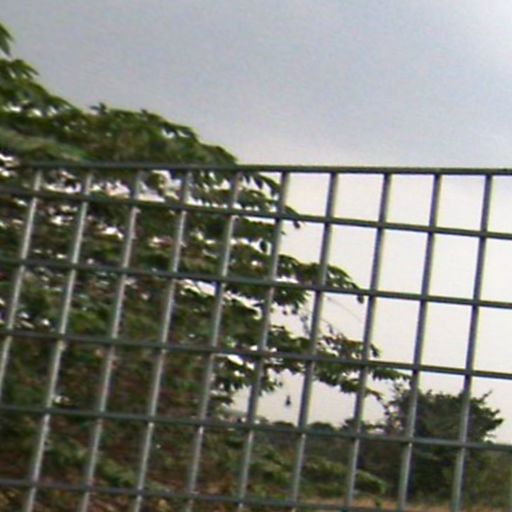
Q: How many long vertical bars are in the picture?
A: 10